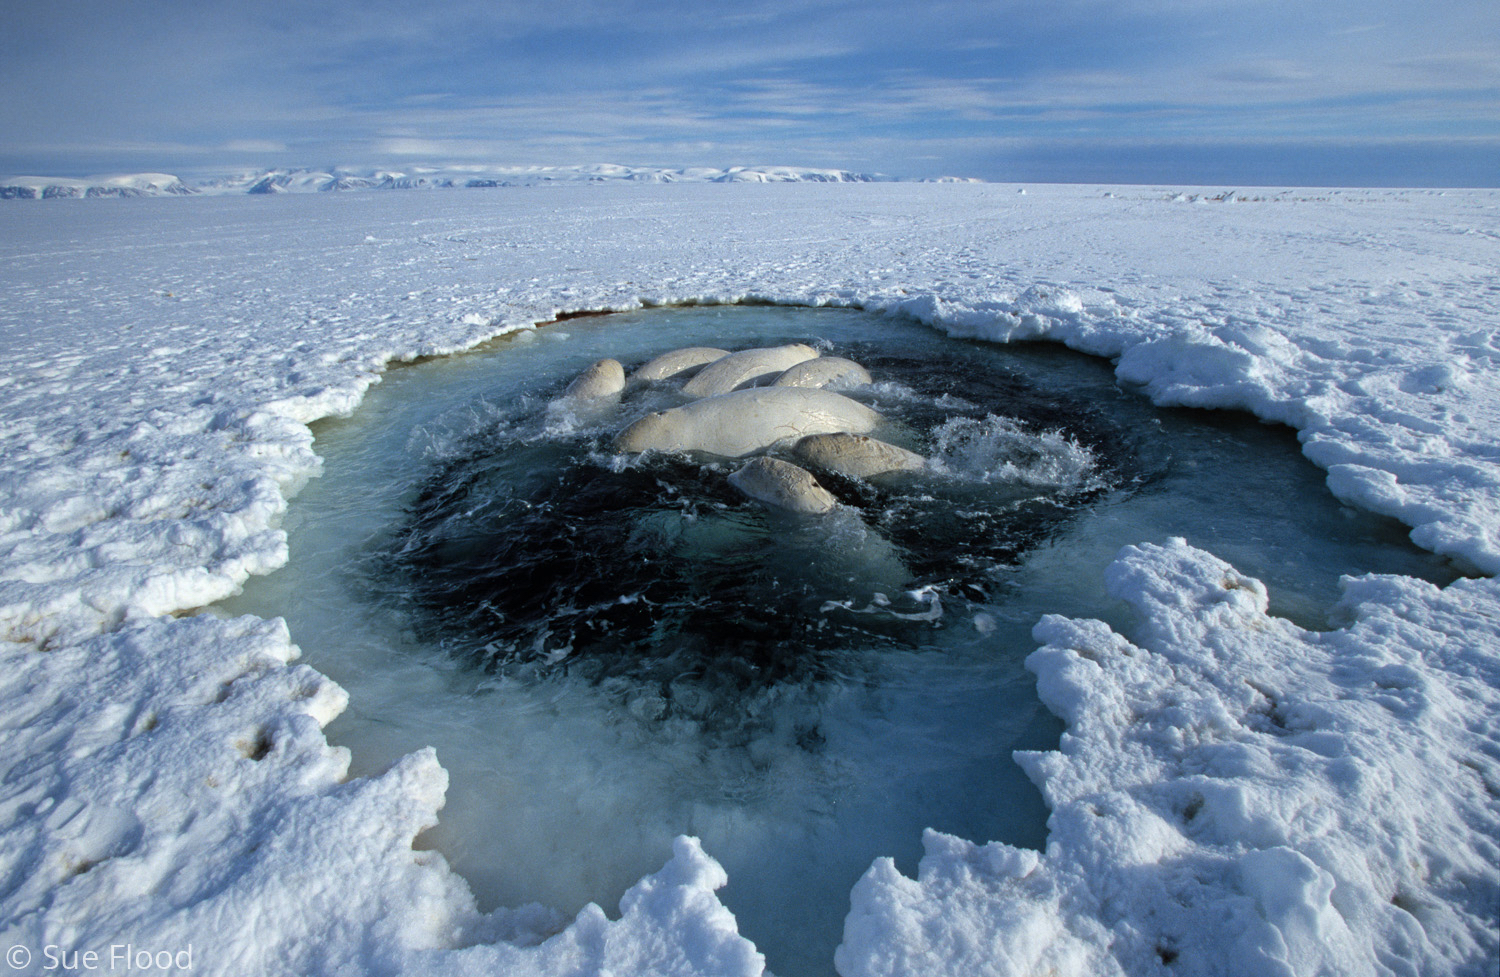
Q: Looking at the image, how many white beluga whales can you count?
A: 7